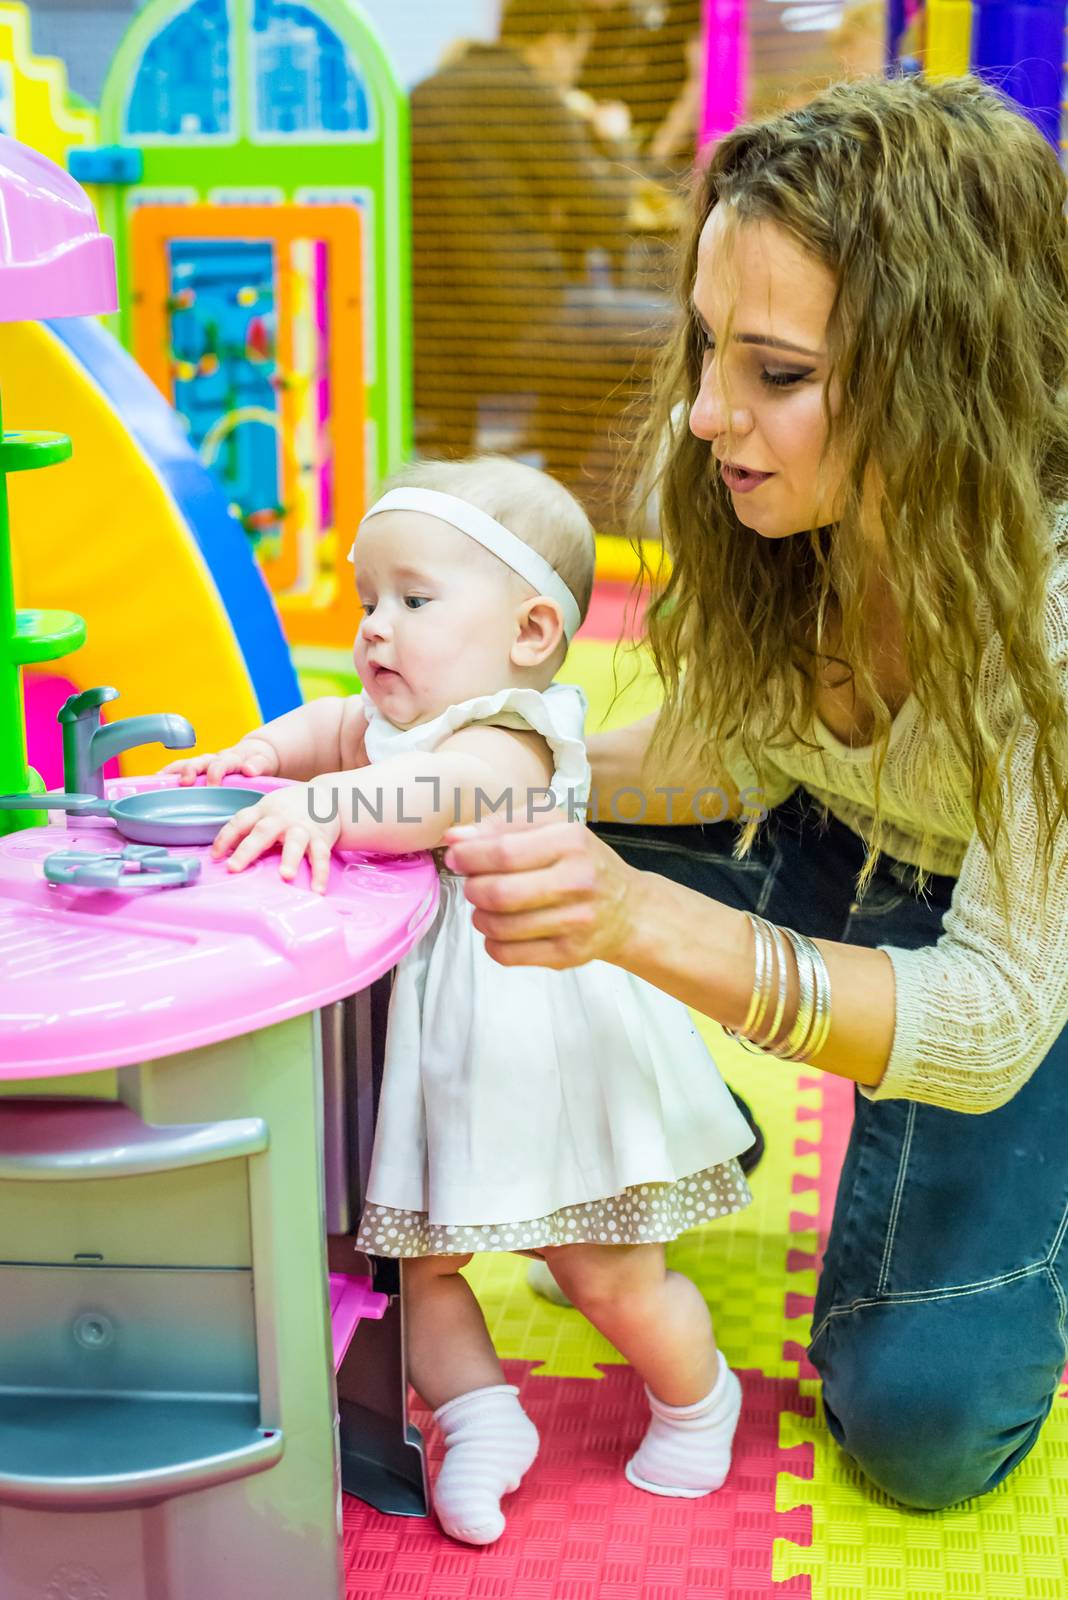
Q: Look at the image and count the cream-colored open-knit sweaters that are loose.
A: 1